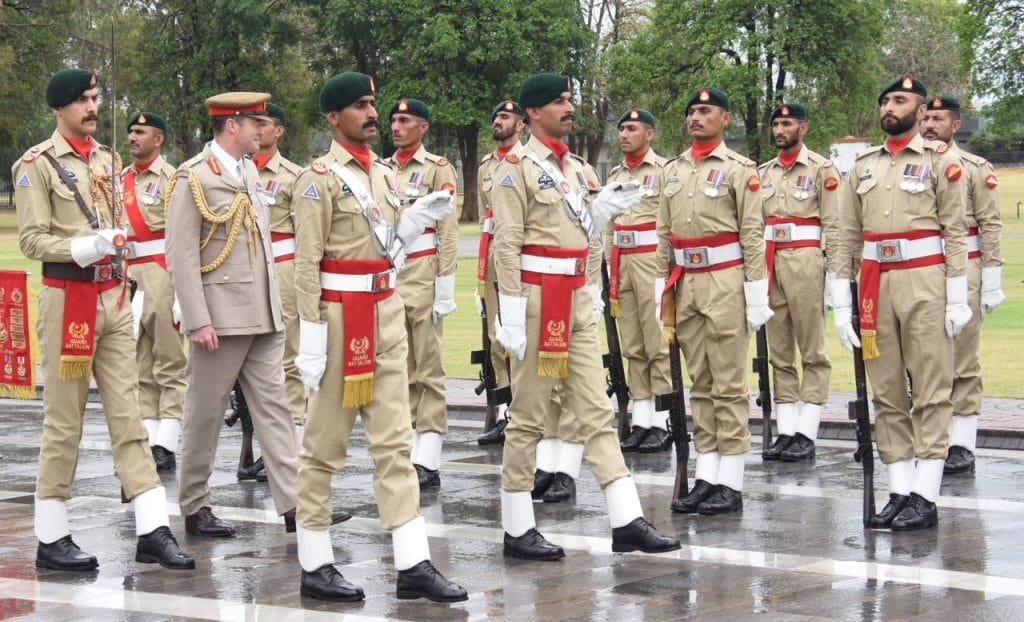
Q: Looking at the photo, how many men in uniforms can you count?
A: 13